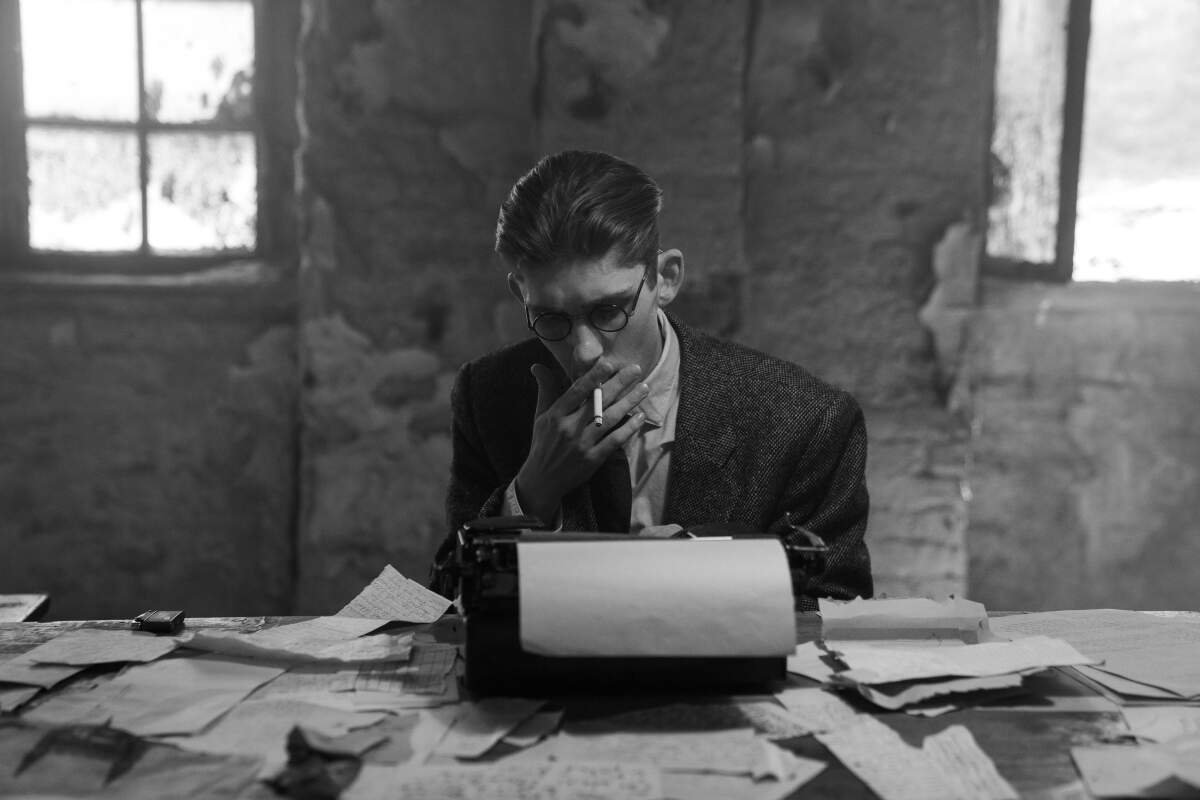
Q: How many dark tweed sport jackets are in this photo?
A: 1